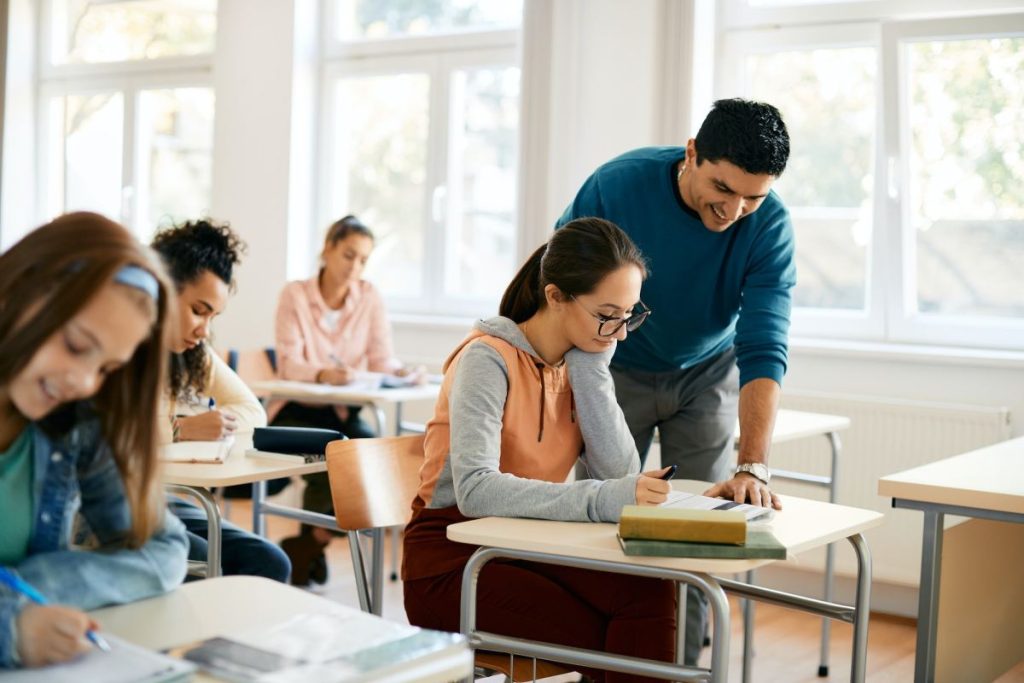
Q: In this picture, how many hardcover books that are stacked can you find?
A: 2